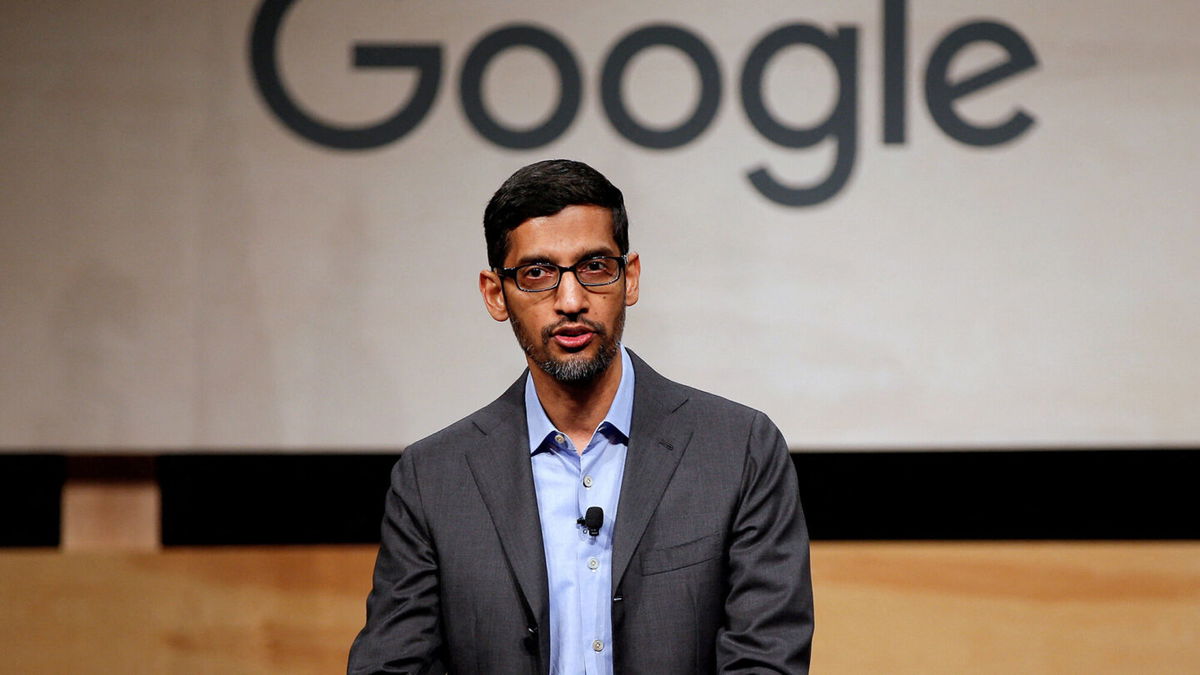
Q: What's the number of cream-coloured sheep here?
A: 0